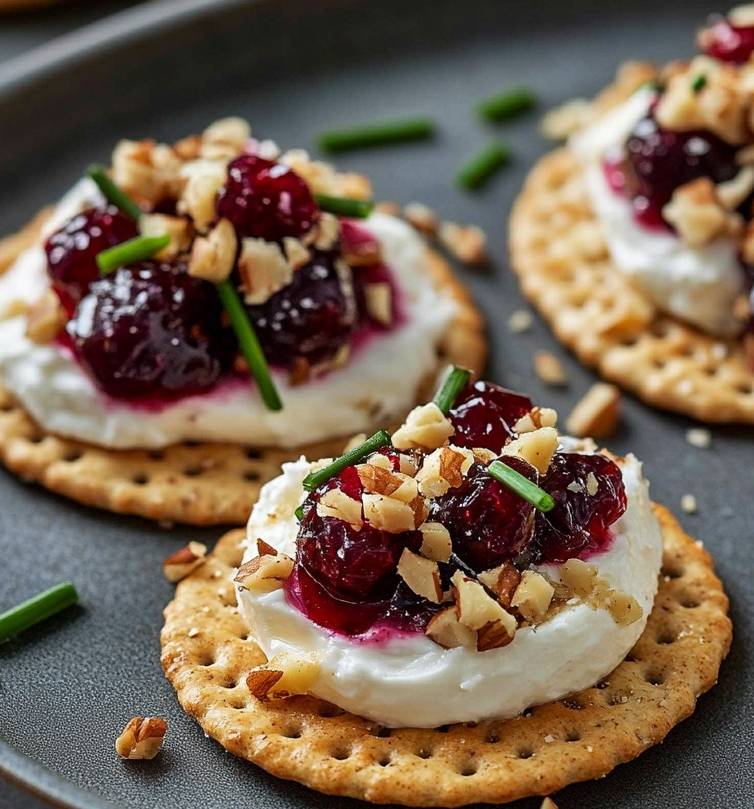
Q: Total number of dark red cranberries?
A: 10